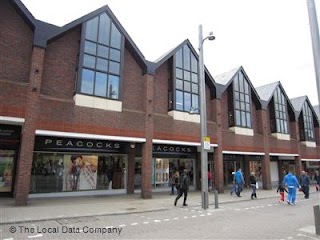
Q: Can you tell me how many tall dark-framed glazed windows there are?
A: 5